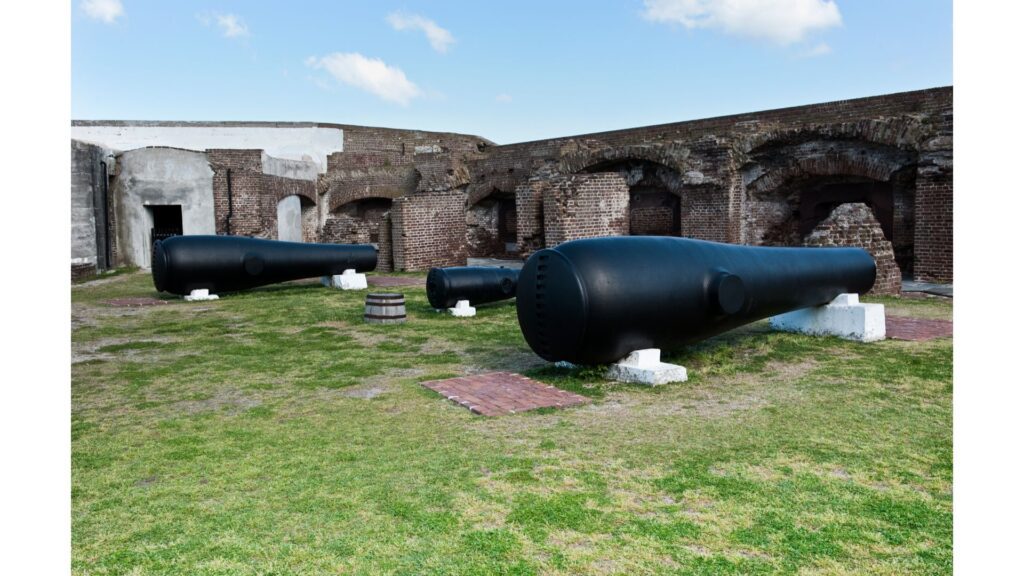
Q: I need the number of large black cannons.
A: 3